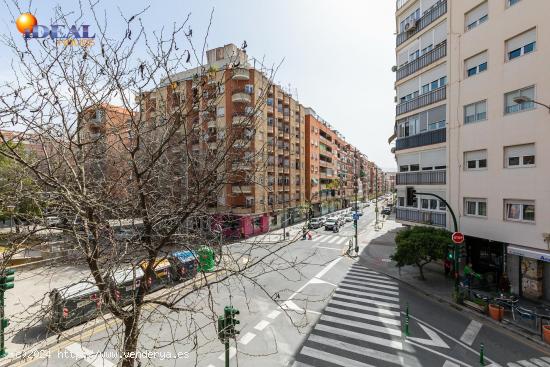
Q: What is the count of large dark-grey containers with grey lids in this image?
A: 2